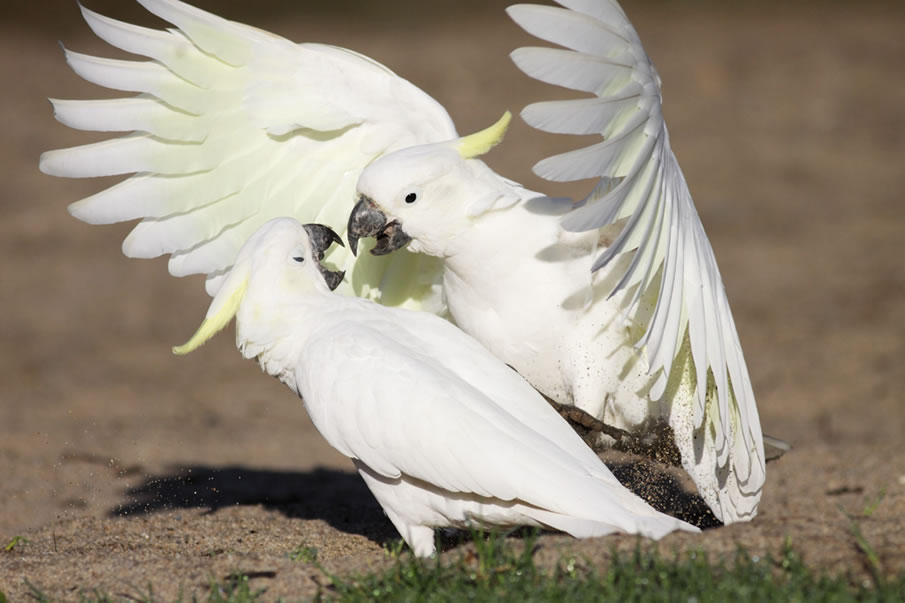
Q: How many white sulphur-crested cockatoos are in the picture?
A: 2